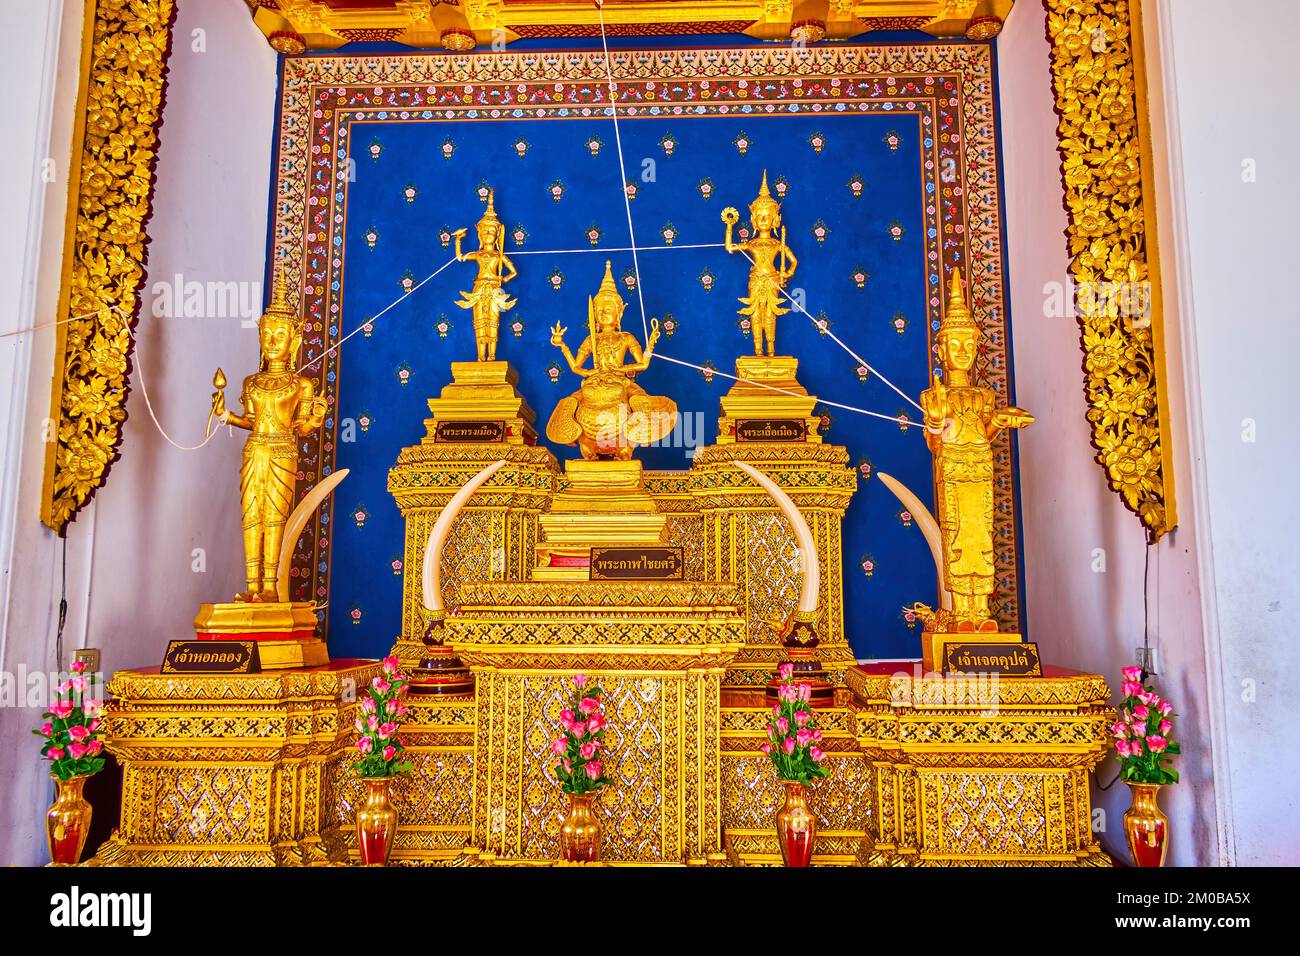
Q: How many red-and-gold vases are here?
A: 5